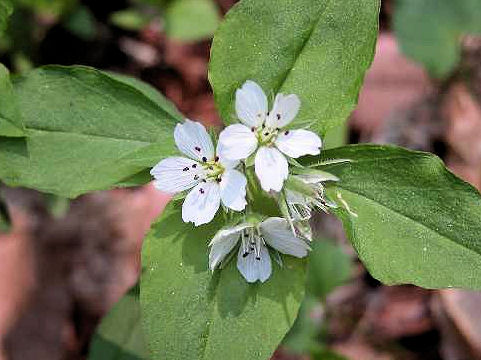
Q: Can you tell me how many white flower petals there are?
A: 13